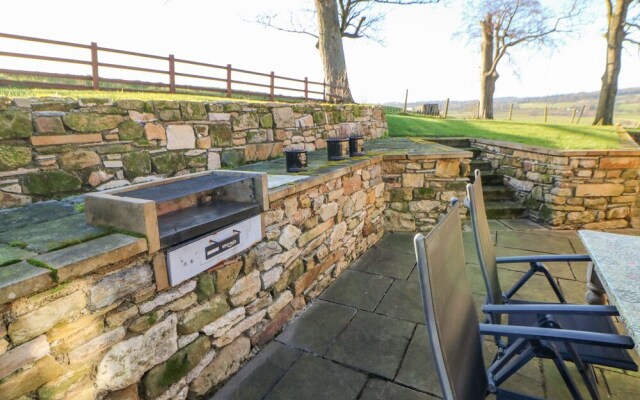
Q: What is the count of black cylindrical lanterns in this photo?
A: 3